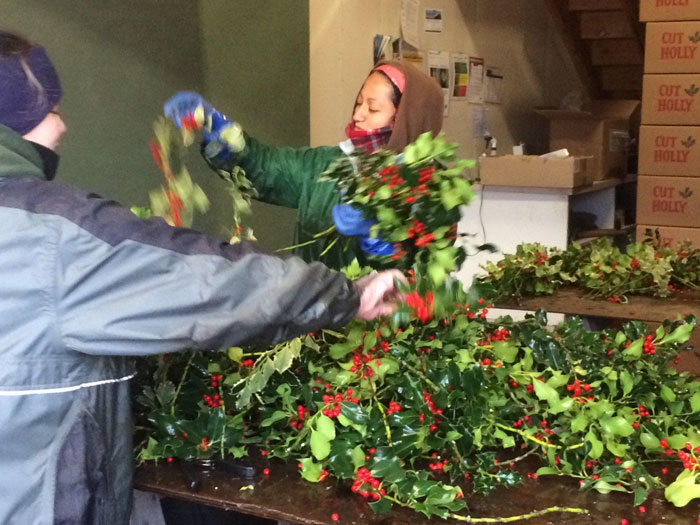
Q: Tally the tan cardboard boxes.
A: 8